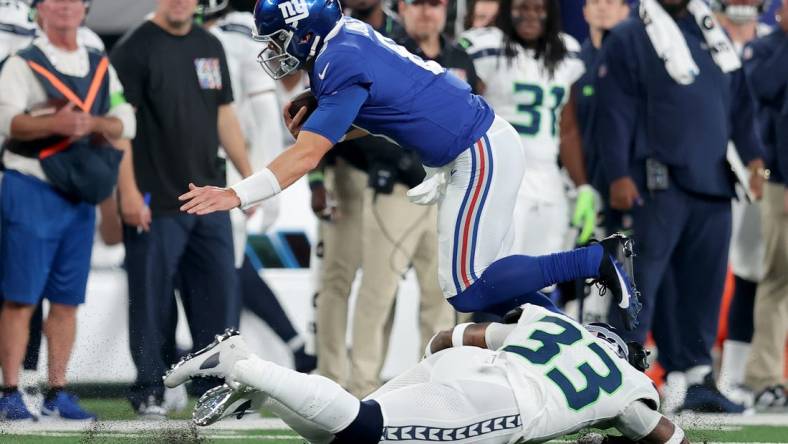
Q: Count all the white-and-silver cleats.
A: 2